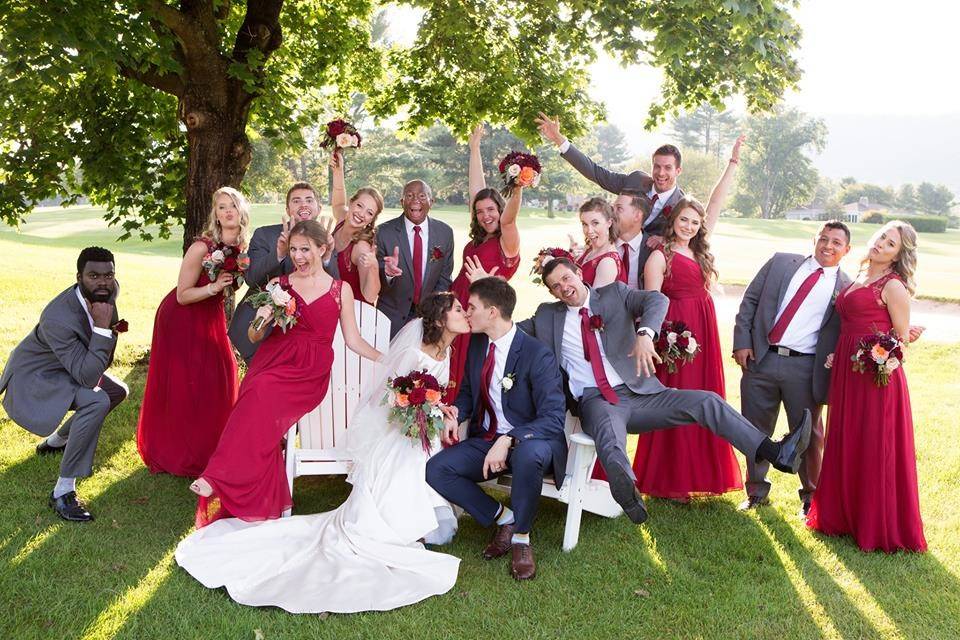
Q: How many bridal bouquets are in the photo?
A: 8